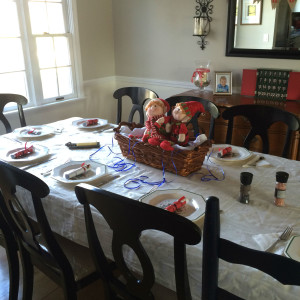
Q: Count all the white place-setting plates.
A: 7